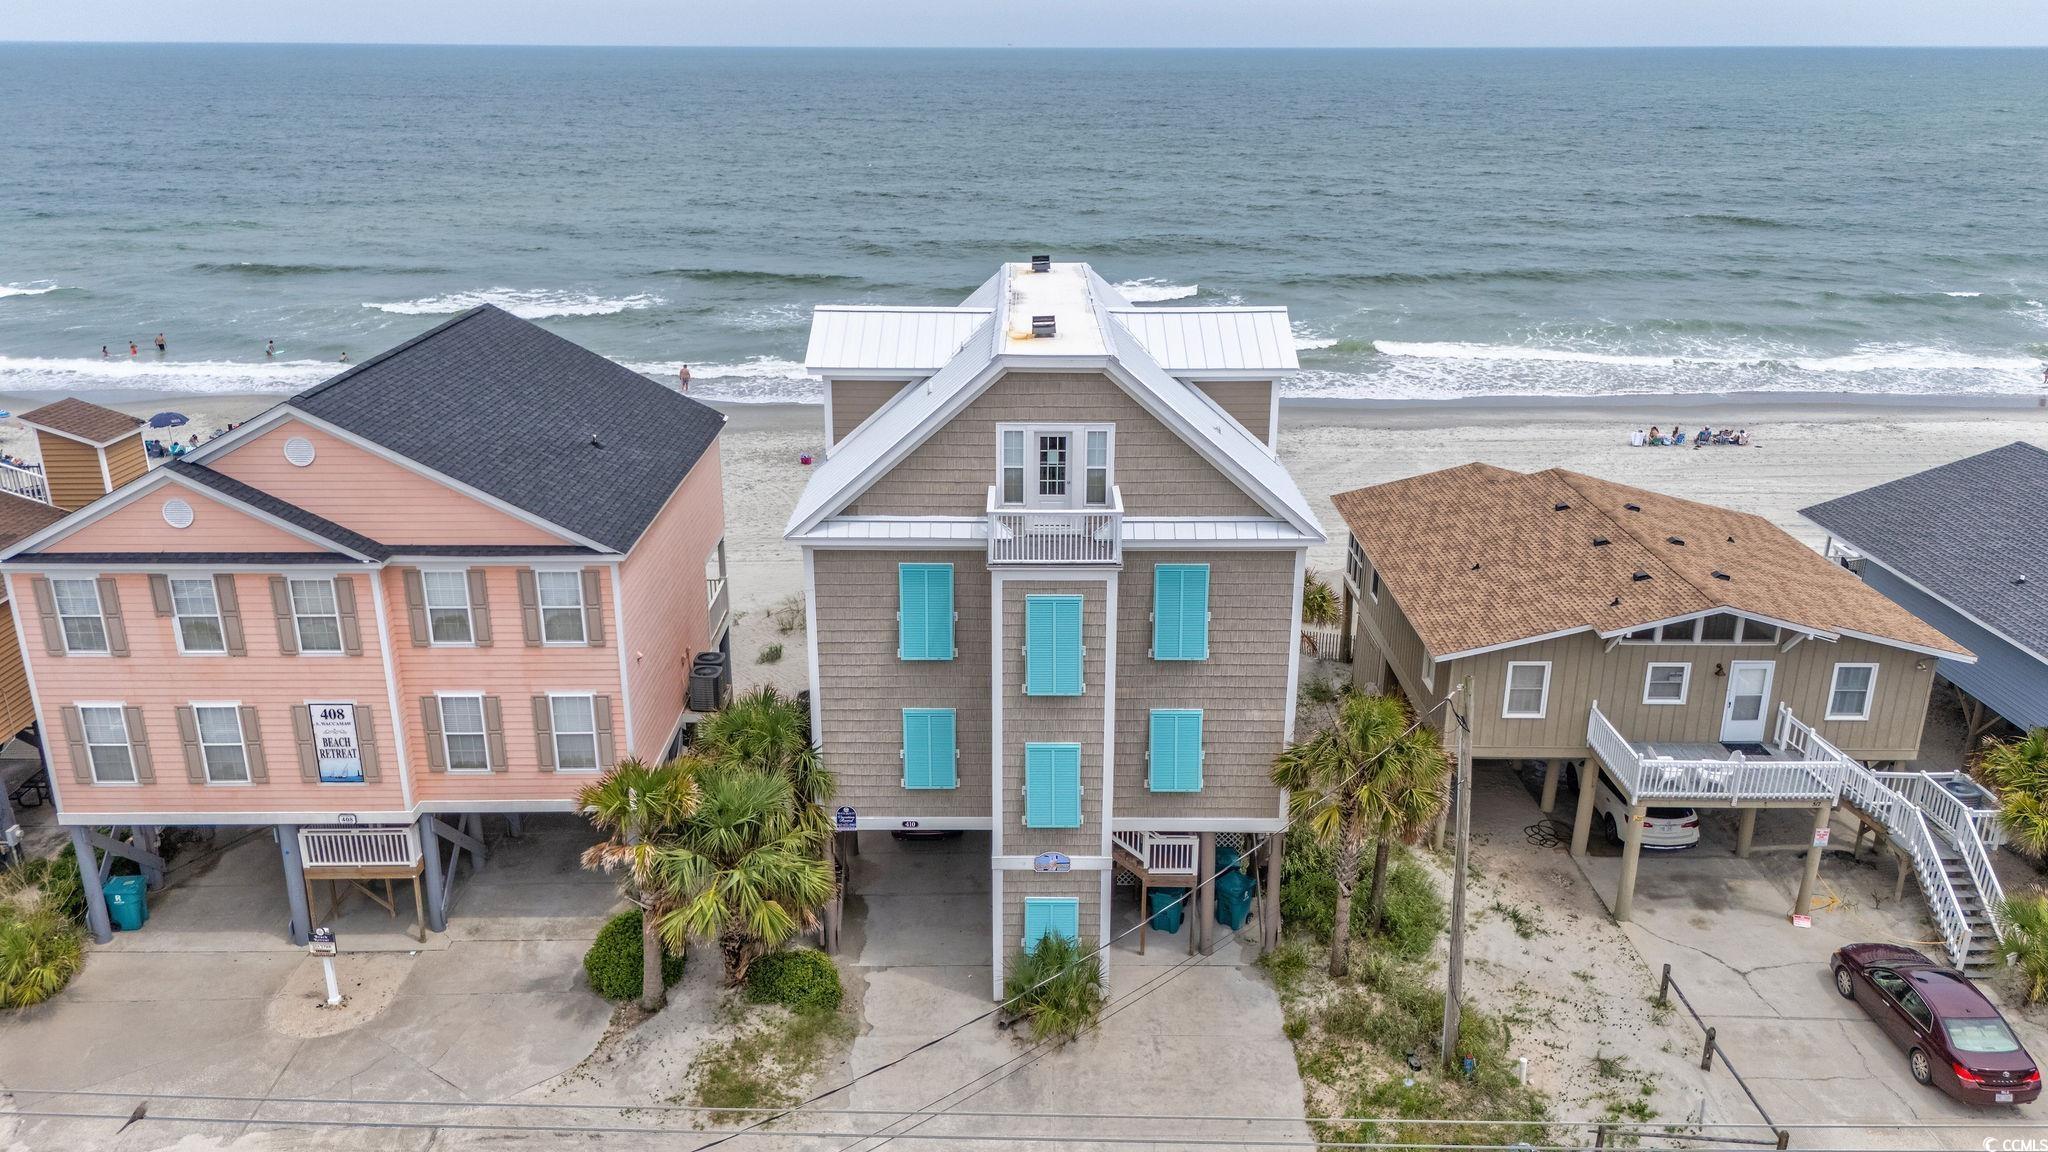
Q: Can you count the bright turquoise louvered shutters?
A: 7